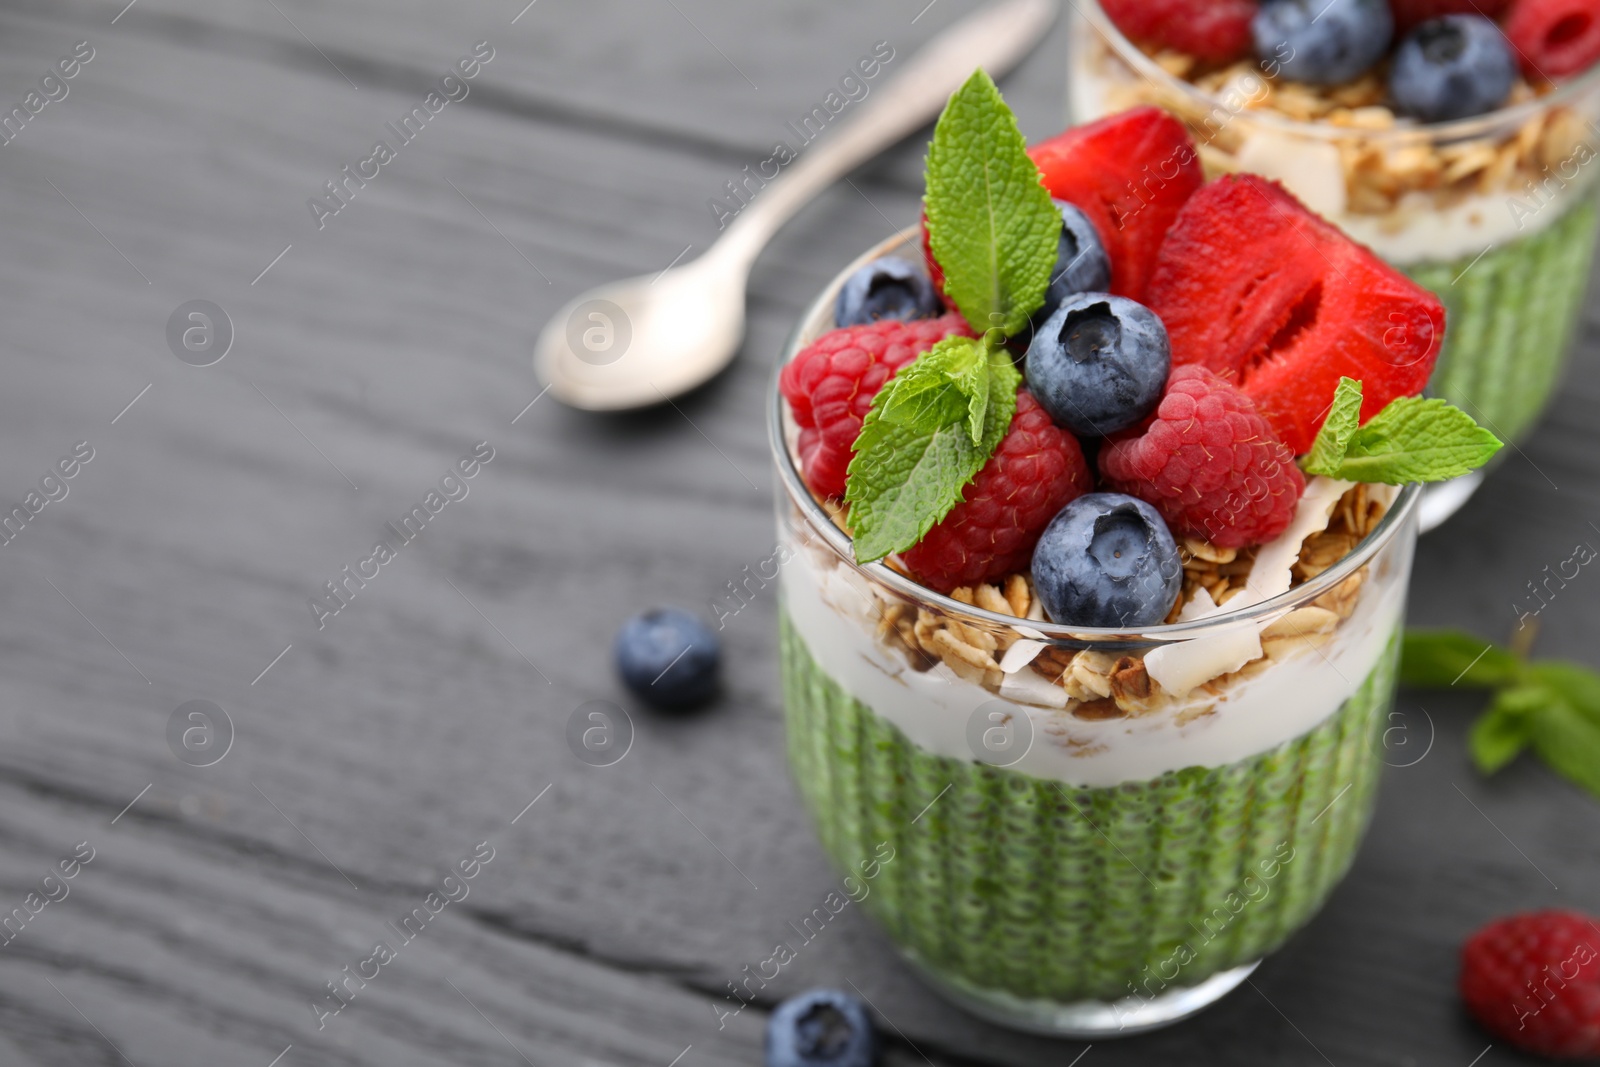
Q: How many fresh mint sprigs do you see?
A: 3